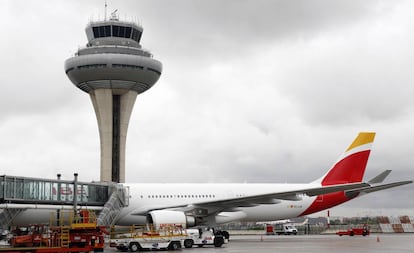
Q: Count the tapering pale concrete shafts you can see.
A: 1